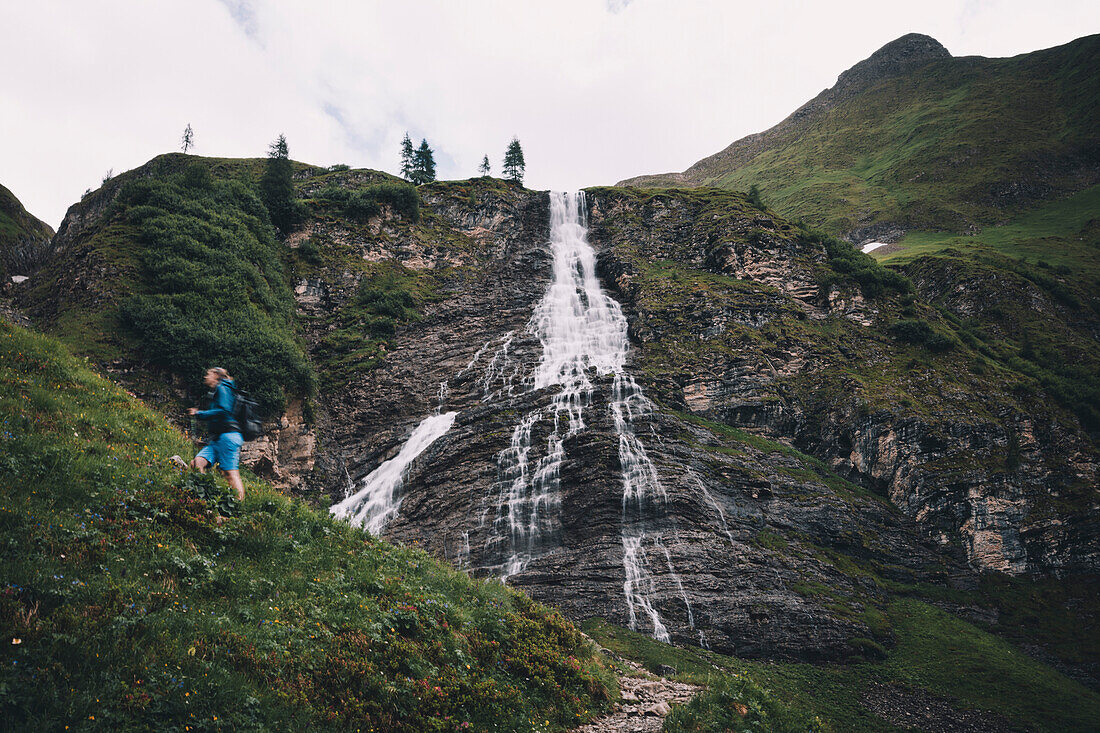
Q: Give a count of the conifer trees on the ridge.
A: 6